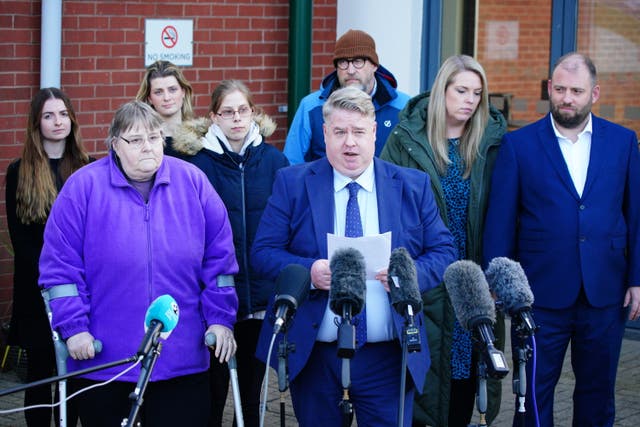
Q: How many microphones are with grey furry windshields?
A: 4